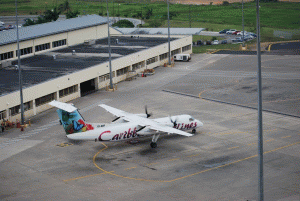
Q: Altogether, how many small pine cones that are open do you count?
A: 0